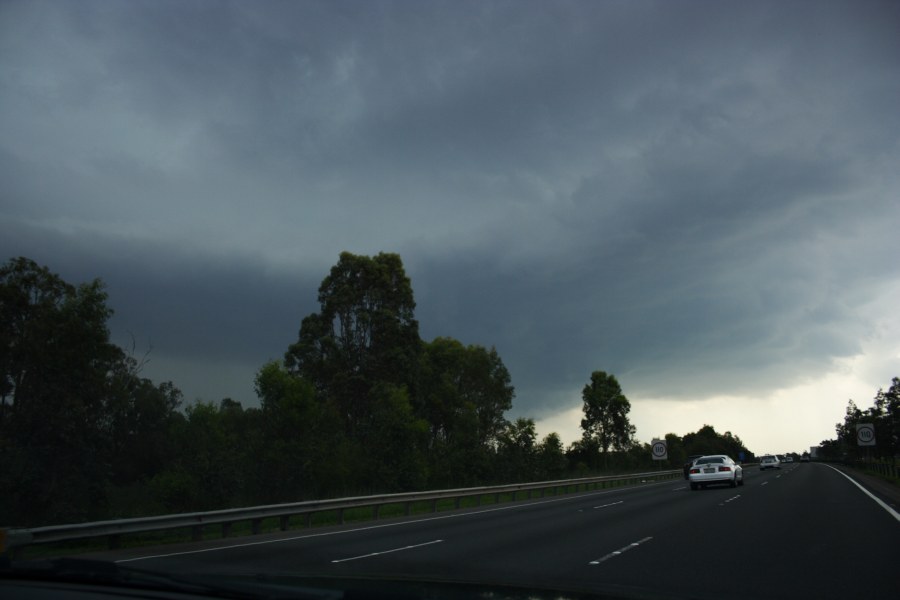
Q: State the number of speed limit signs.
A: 2